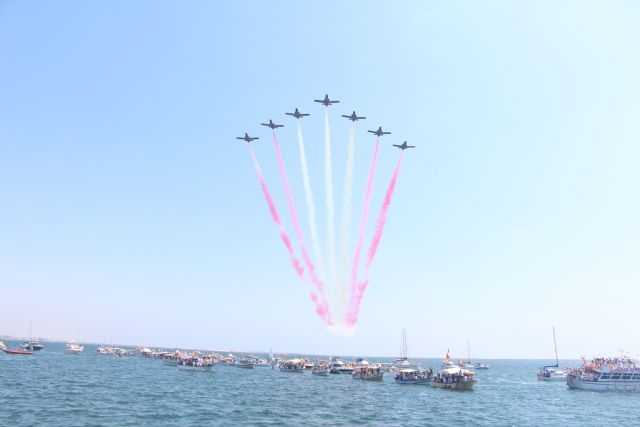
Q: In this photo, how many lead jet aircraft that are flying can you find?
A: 1